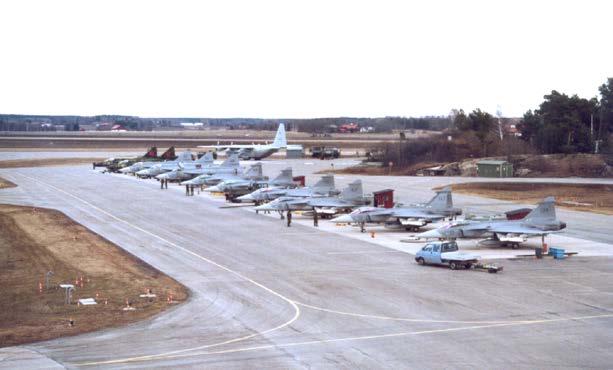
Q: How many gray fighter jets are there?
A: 9